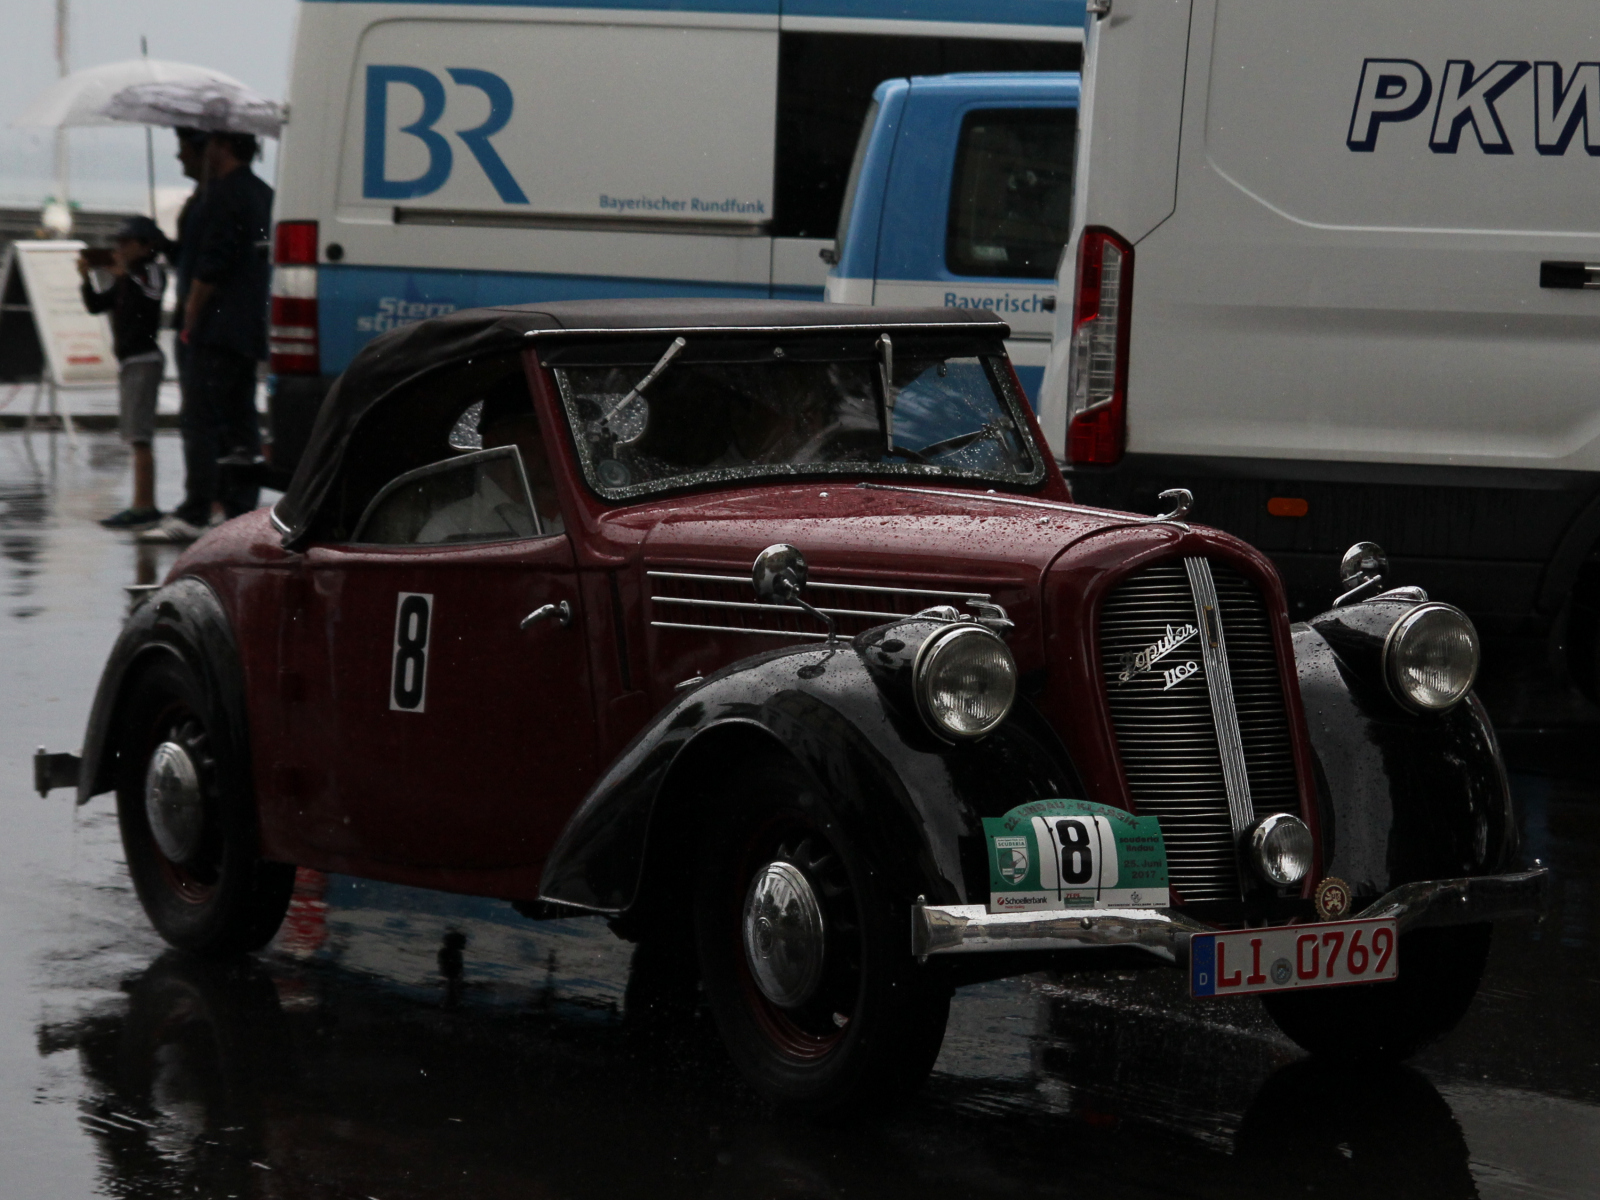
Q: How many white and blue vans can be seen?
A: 2